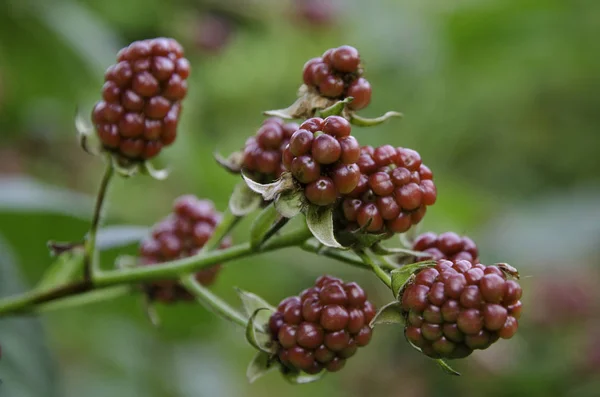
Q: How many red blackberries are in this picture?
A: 9